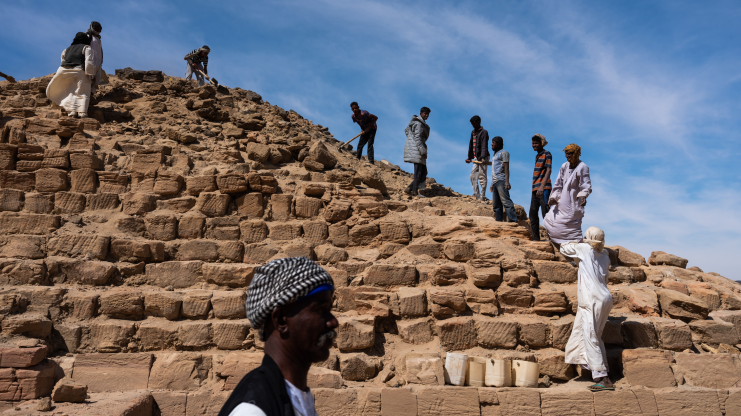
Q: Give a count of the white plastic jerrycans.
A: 4